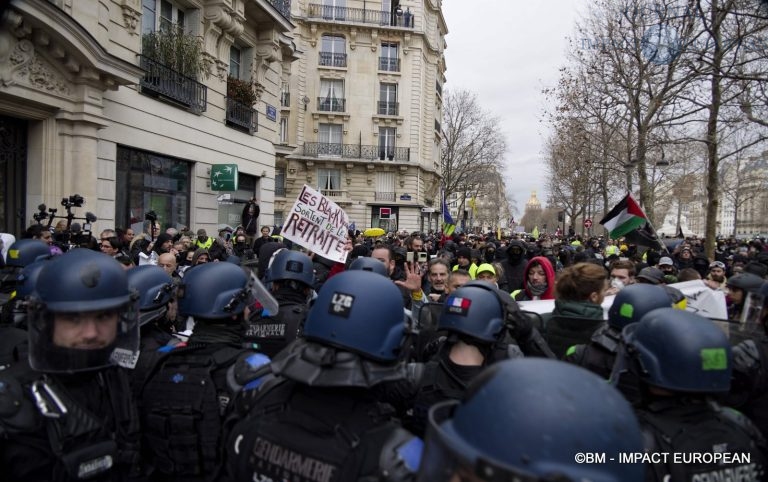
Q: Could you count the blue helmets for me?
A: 12